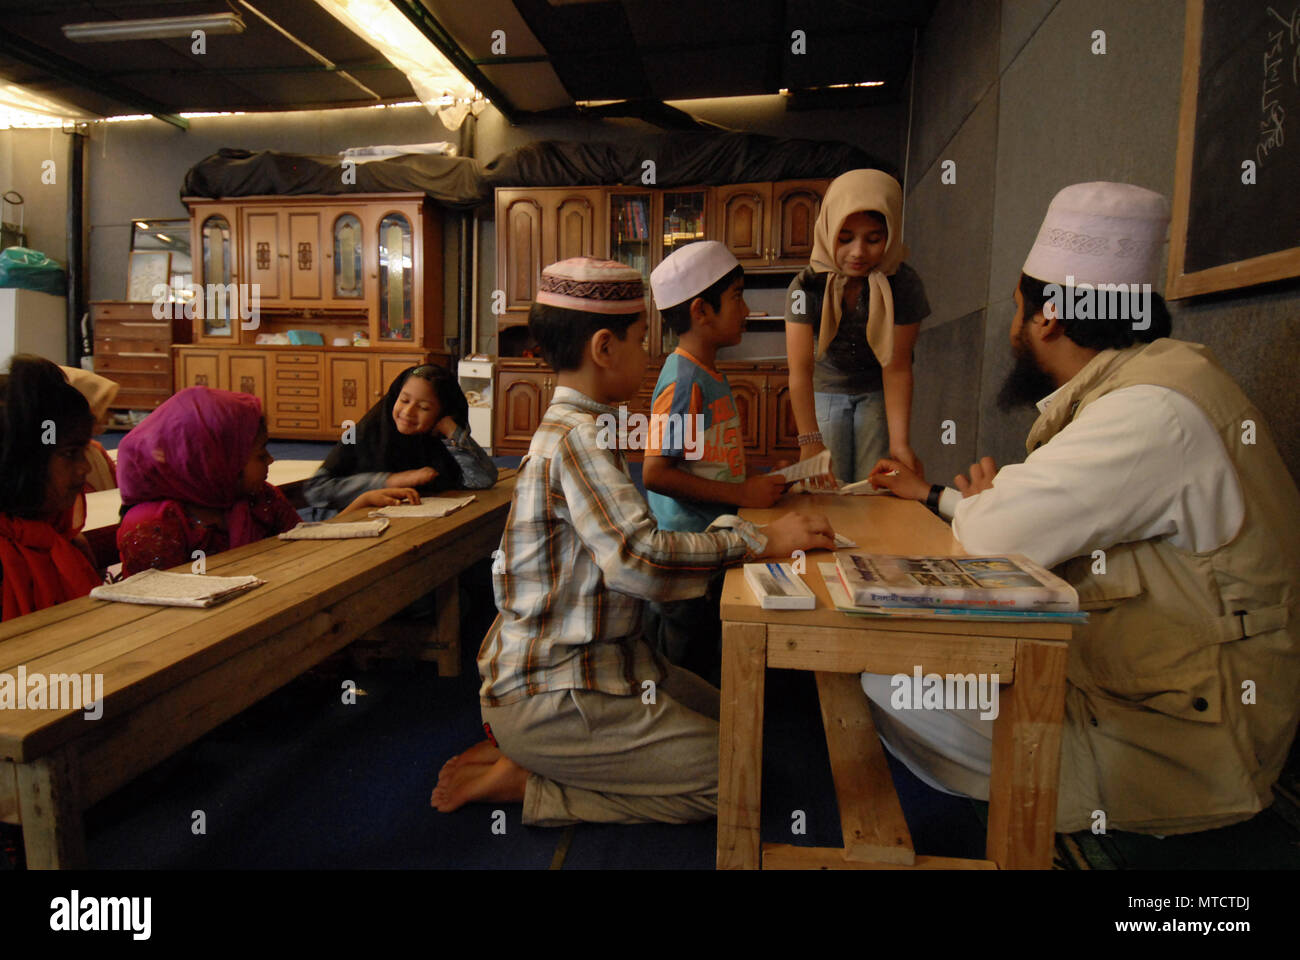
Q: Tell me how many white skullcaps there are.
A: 2